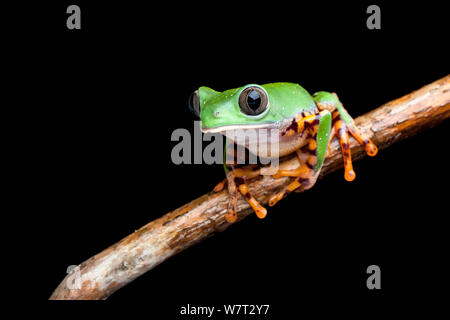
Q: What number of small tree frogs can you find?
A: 1